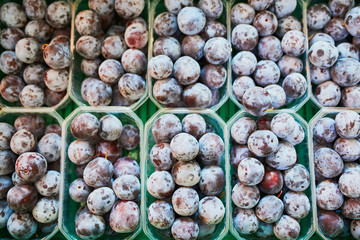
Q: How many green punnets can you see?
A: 10